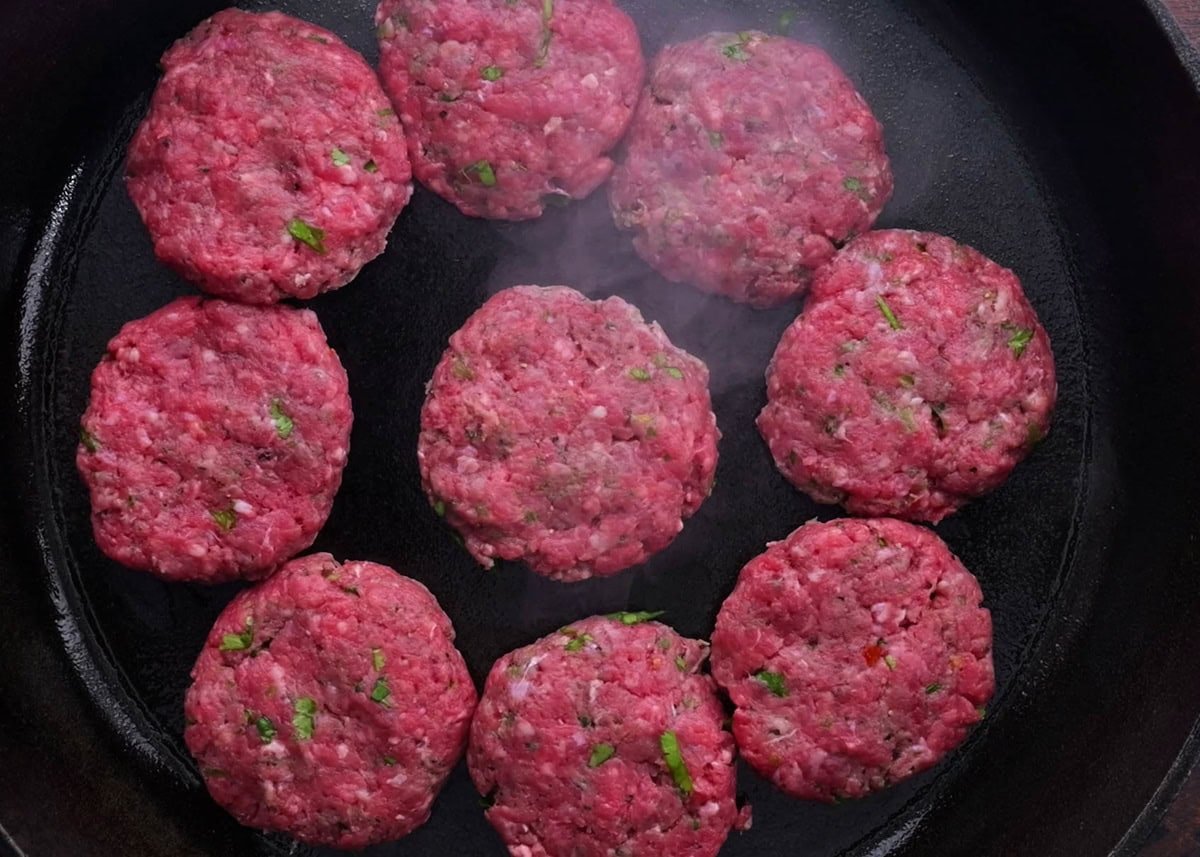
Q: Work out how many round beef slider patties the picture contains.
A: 9